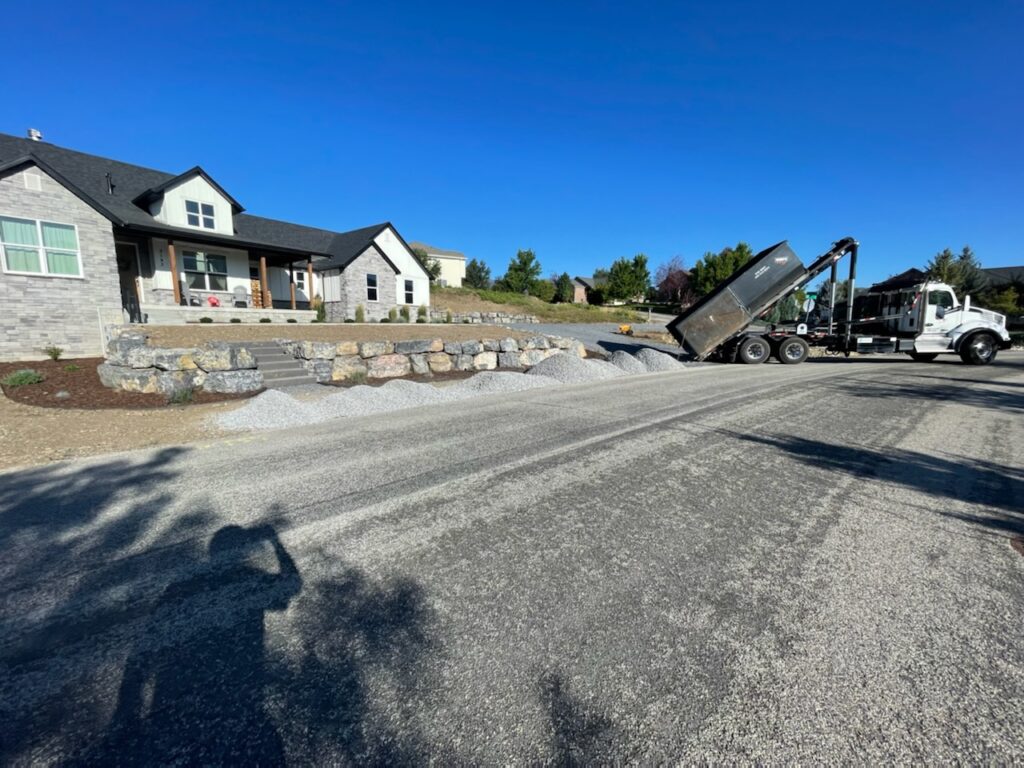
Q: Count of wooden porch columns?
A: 4